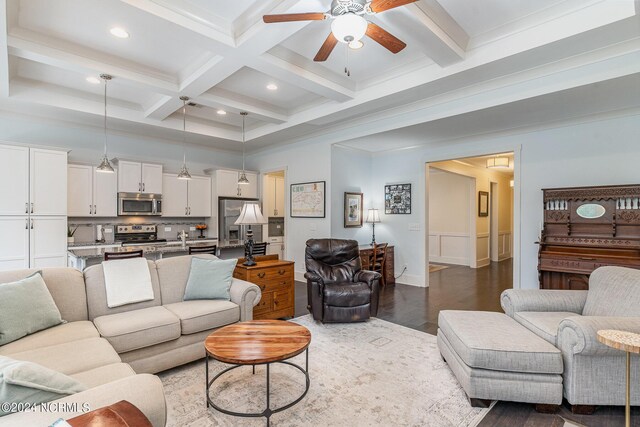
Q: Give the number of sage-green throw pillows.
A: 3